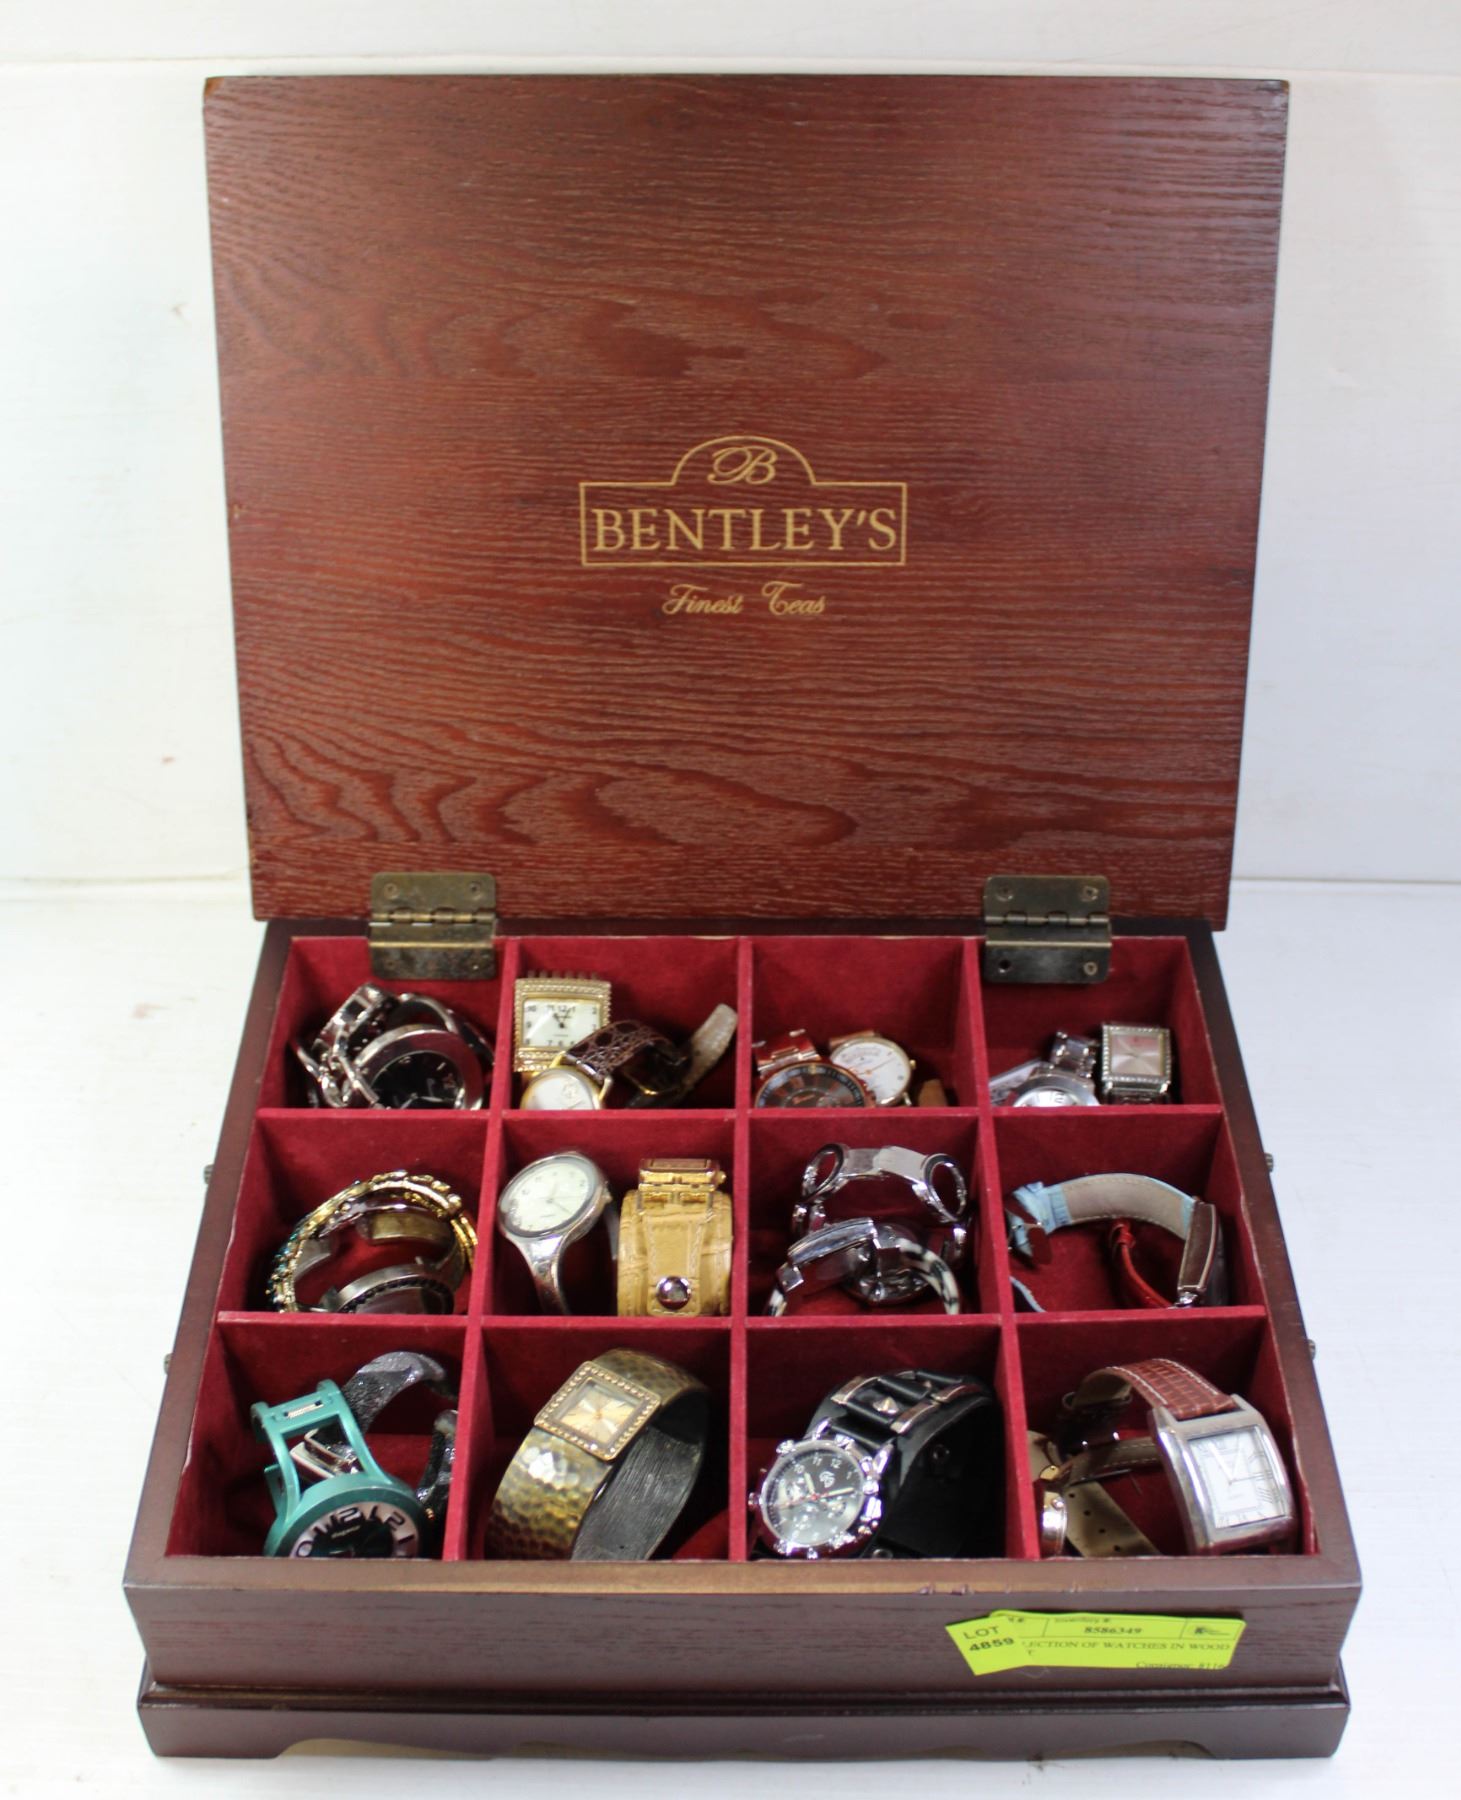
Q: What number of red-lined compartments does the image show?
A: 12